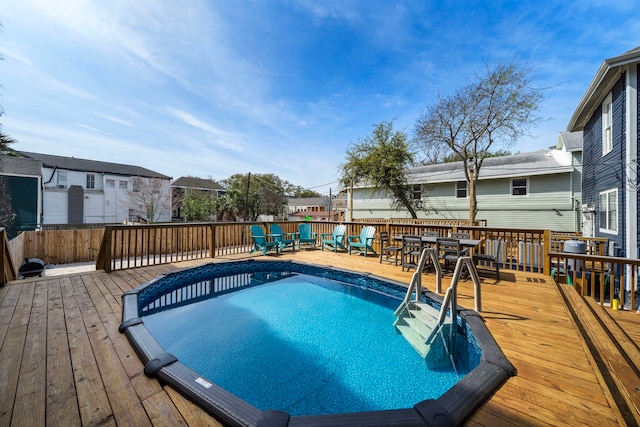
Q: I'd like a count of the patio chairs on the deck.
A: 11